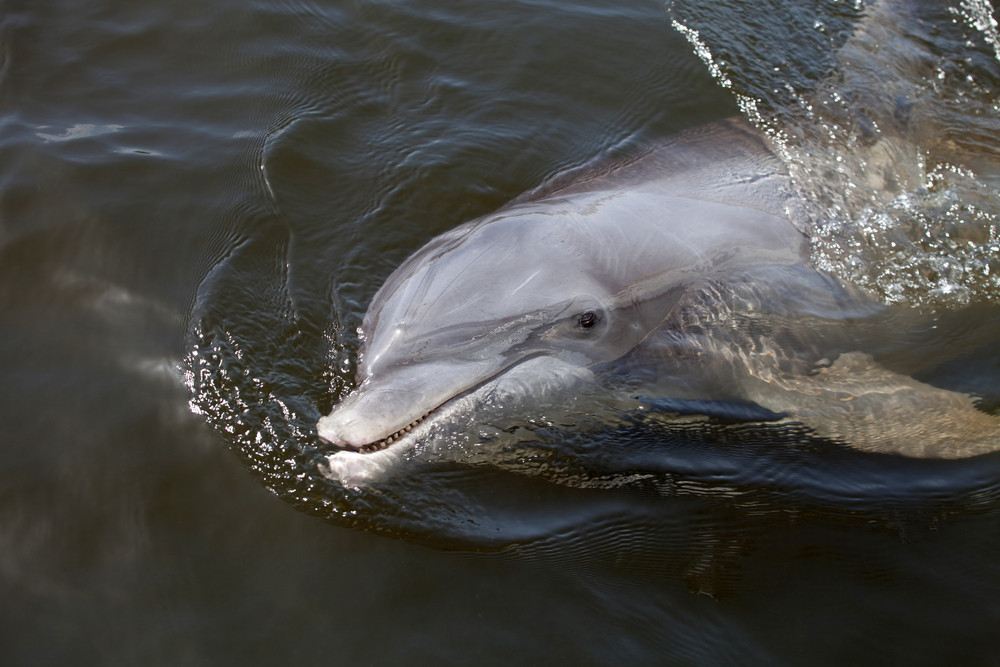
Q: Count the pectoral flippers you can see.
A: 1